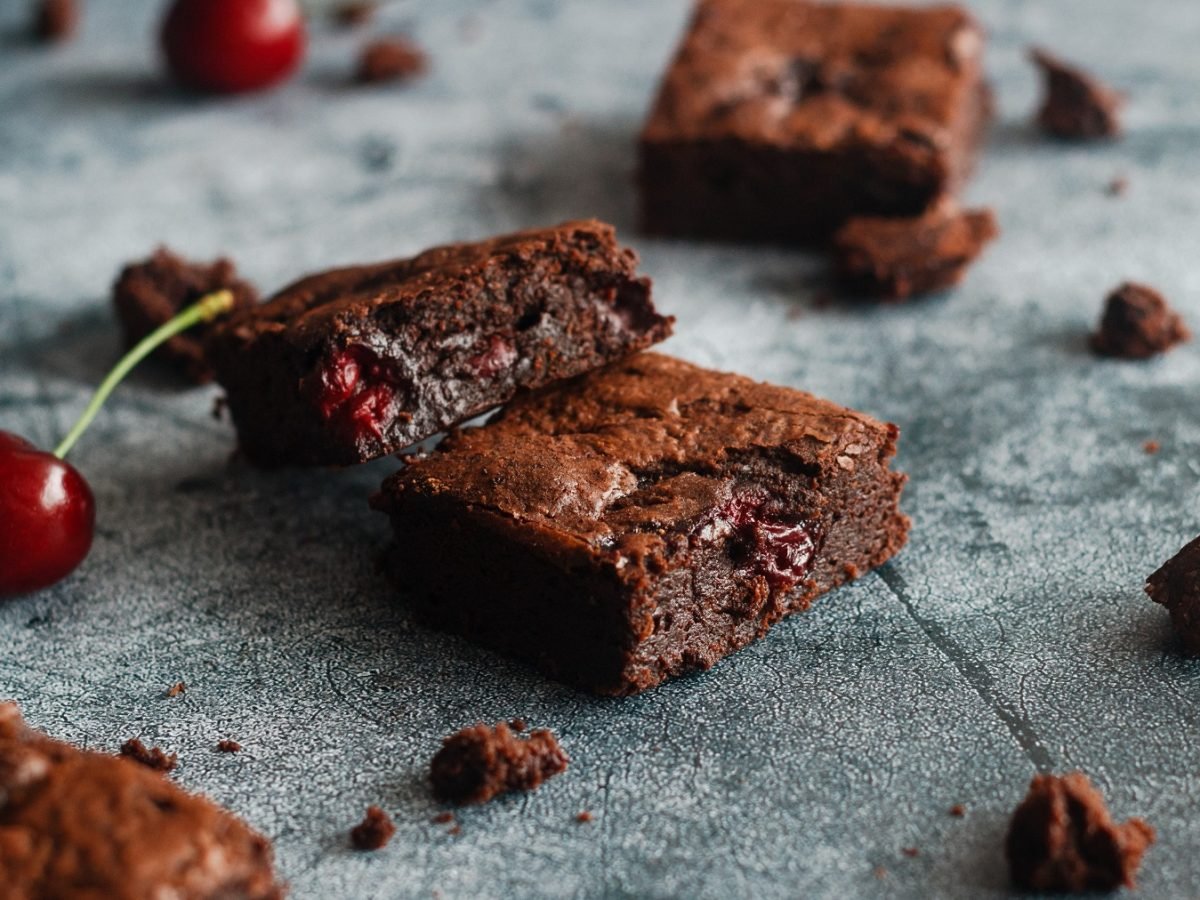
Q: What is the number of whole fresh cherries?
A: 2